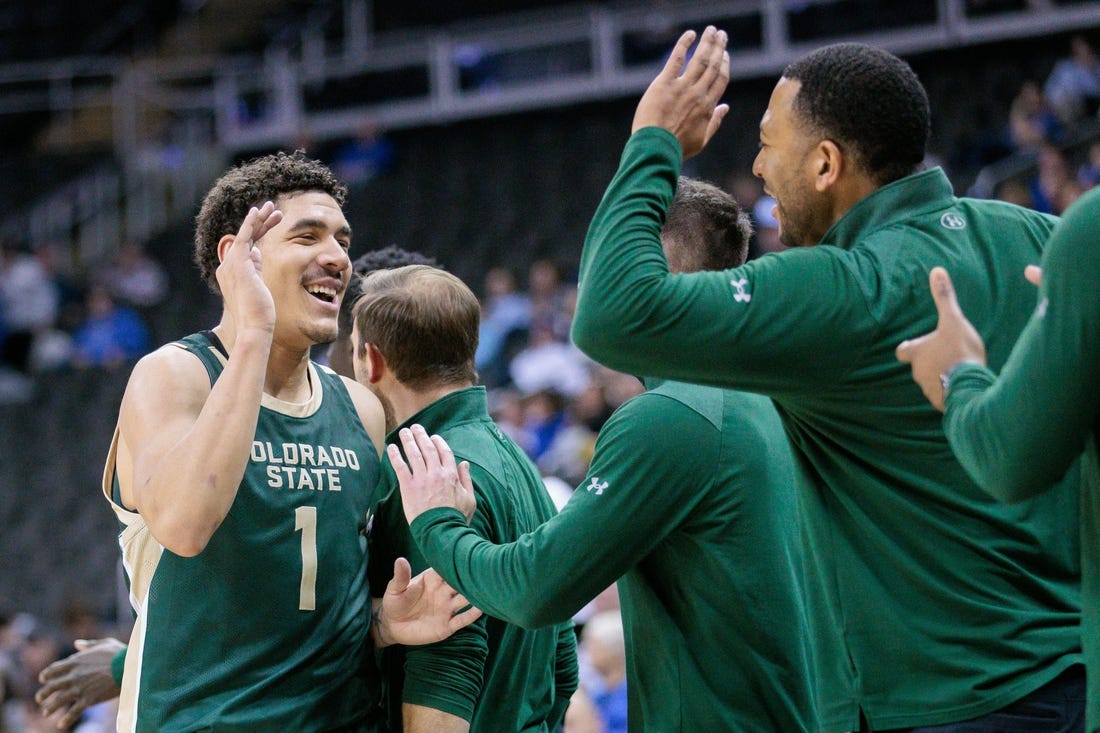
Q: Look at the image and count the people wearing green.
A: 5